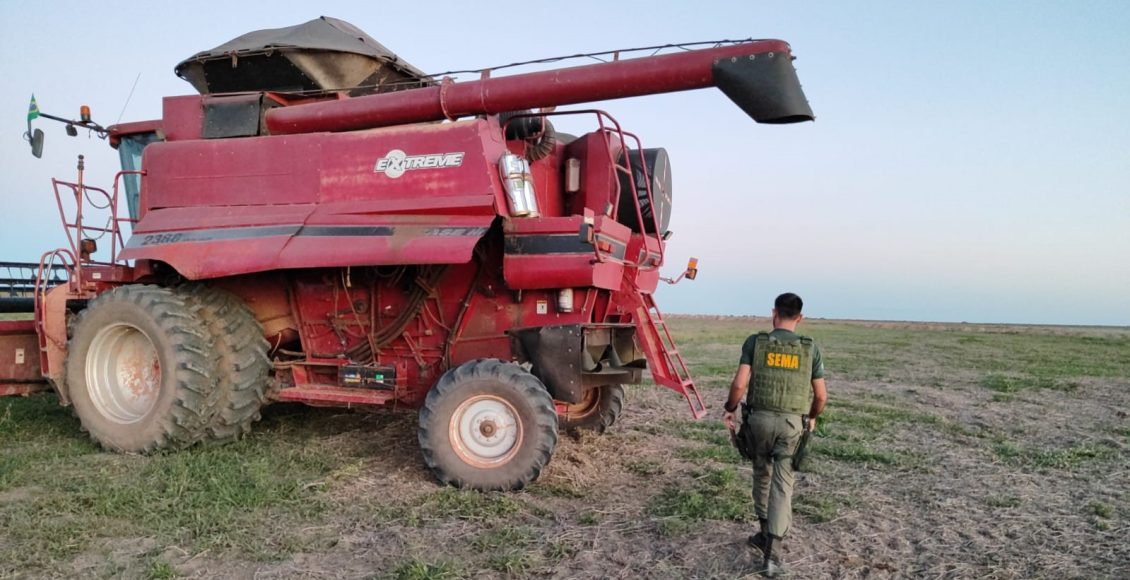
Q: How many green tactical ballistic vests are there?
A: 1